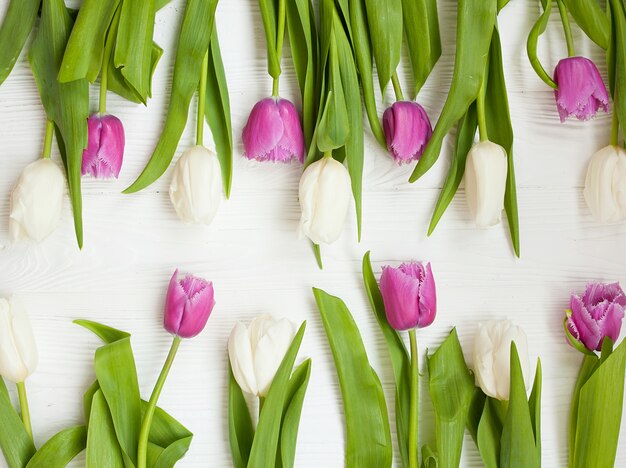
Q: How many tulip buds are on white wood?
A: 15